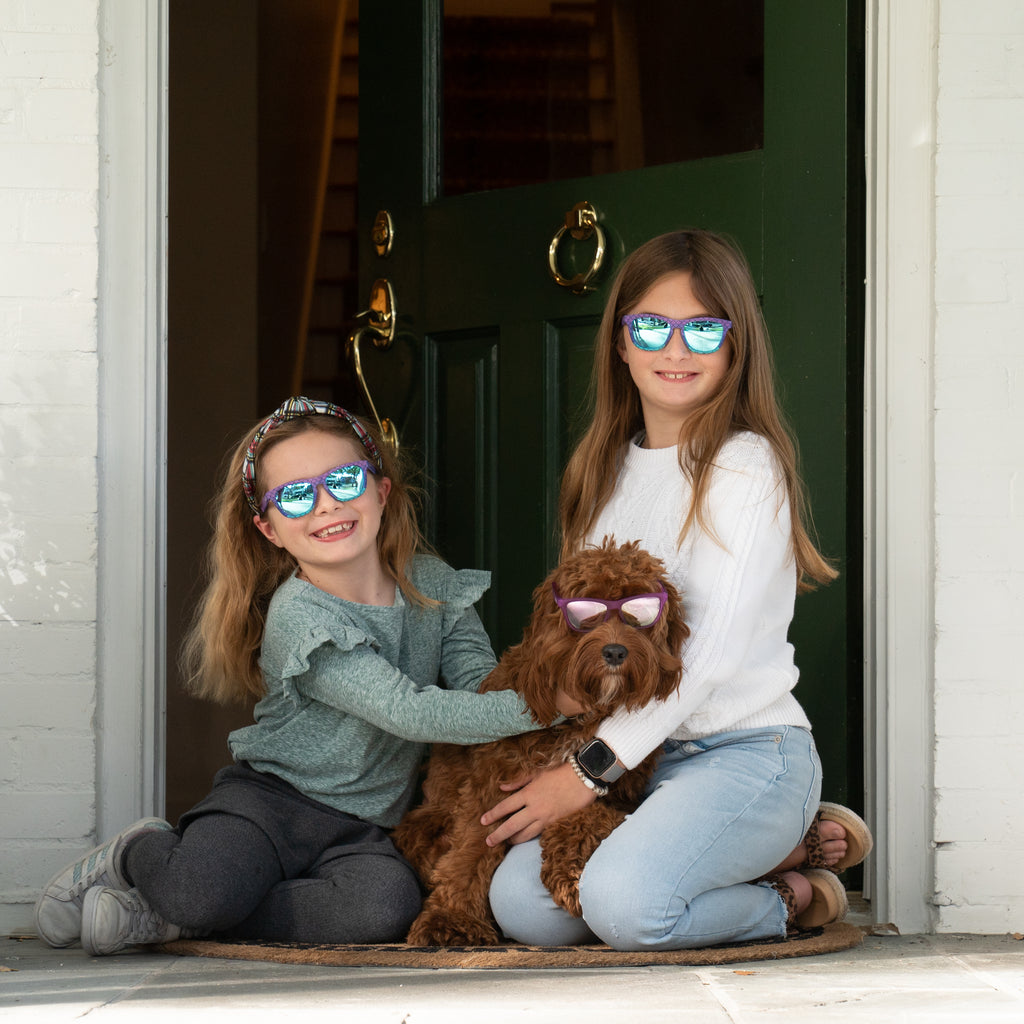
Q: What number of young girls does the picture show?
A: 2